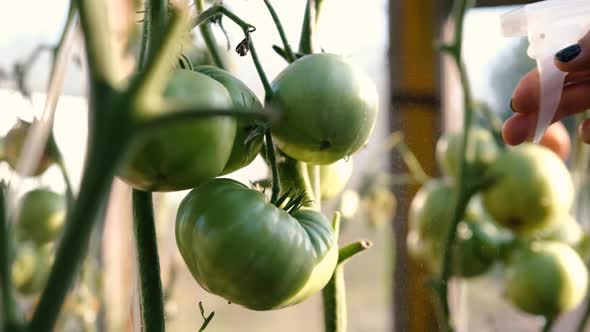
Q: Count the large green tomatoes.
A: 4